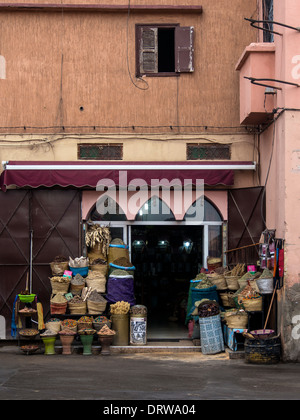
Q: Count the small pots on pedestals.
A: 4